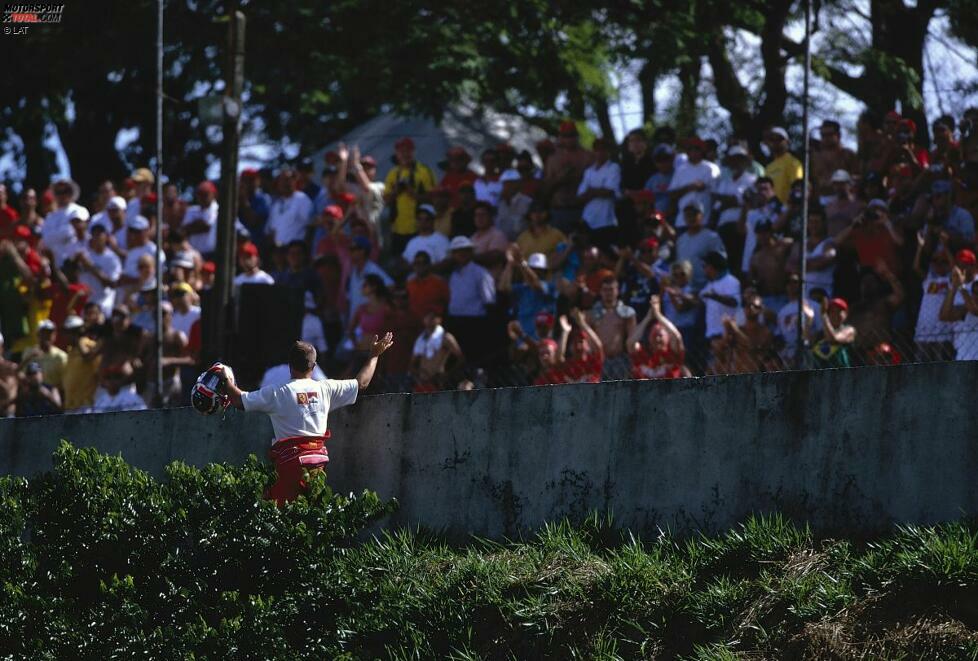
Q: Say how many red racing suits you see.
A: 1